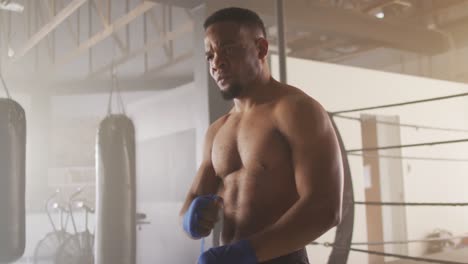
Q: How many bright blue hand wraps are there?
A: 2